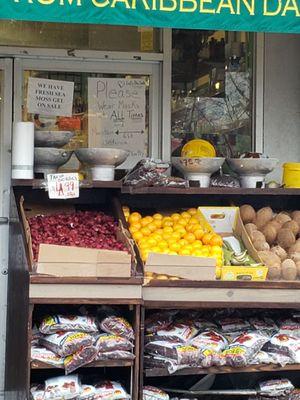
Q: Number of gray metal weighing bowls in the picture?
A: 5